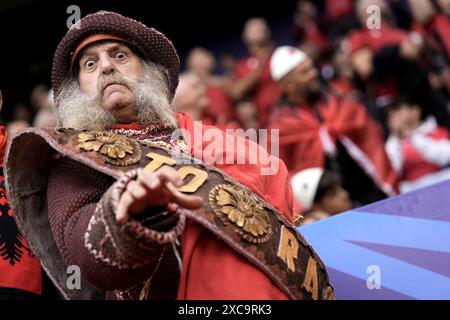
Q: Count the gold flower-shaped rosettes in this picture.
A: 2